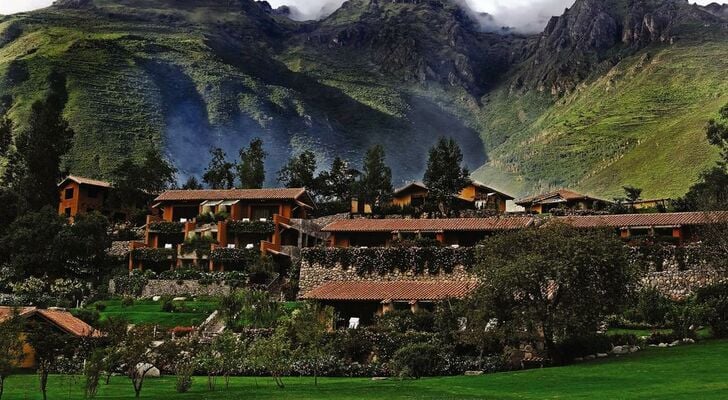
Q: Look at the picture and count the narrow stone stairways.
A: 1